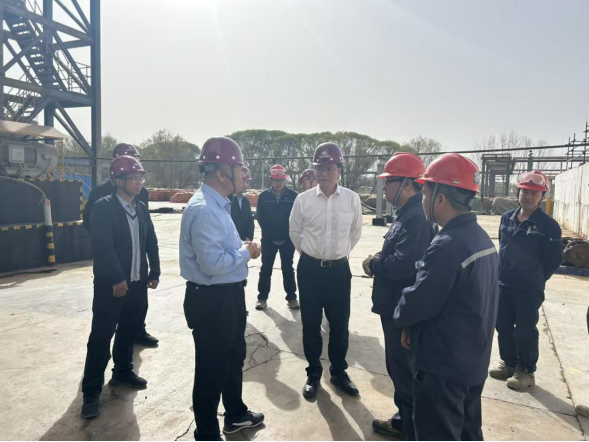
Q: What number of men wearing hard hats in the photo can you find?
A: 10